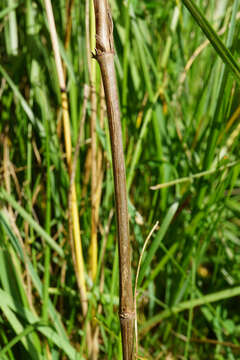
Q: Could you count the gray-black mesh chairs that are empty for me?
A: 0